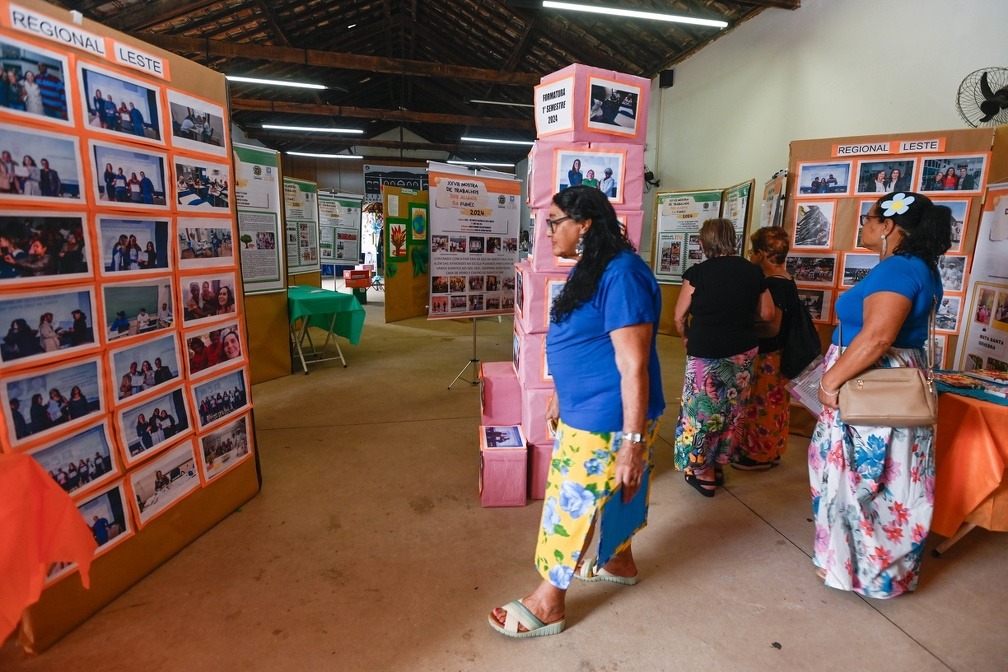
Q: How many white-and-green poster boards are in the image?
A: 5